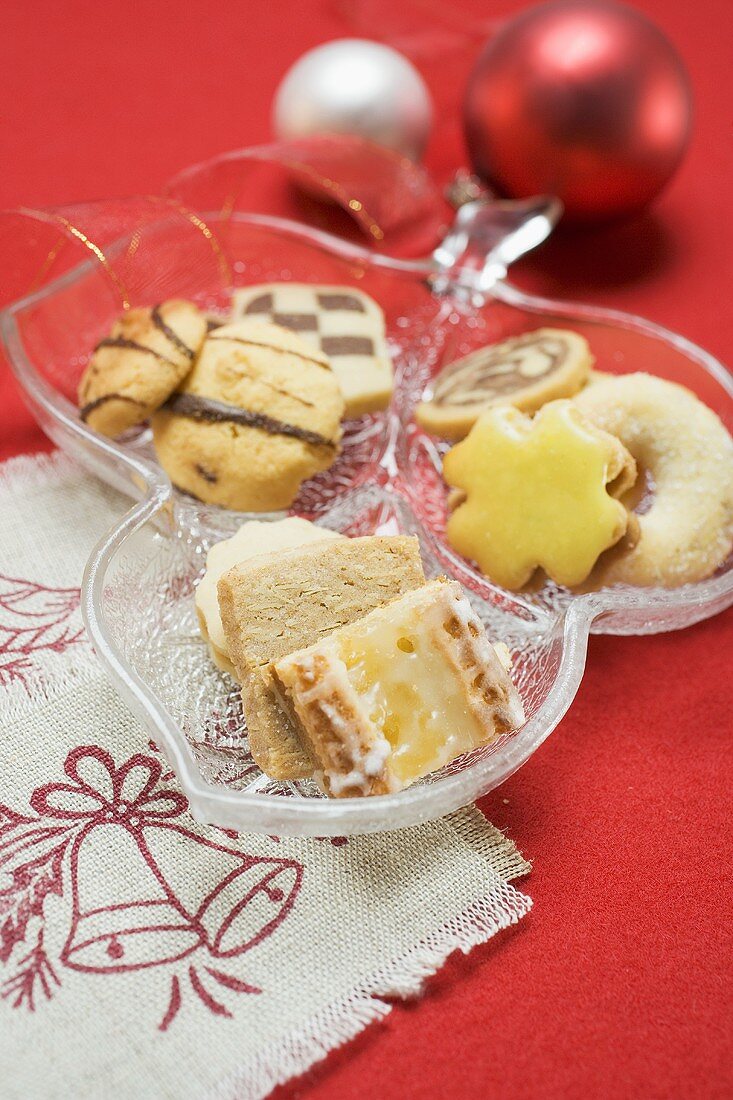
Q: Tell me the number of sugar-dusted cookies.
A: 1